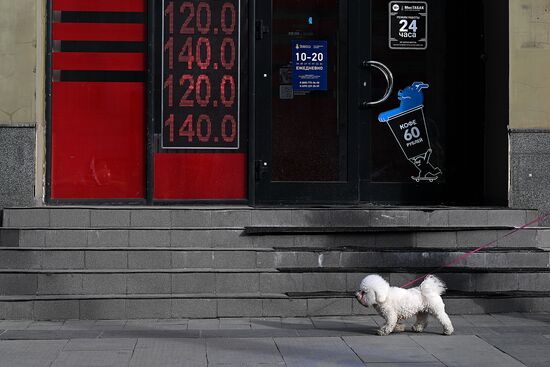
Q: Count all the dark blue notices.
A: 1